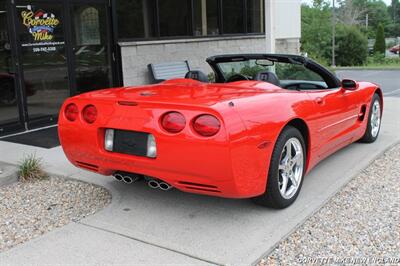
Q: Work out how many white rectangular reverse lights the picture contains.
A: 2